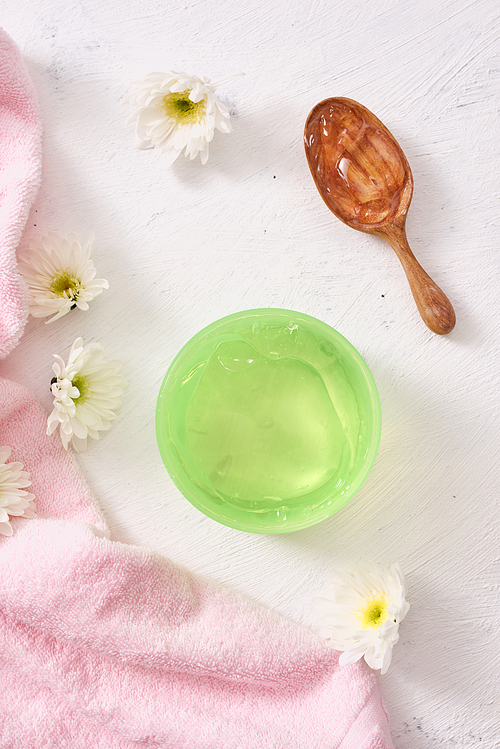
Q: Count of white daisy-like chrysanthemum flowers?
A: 5